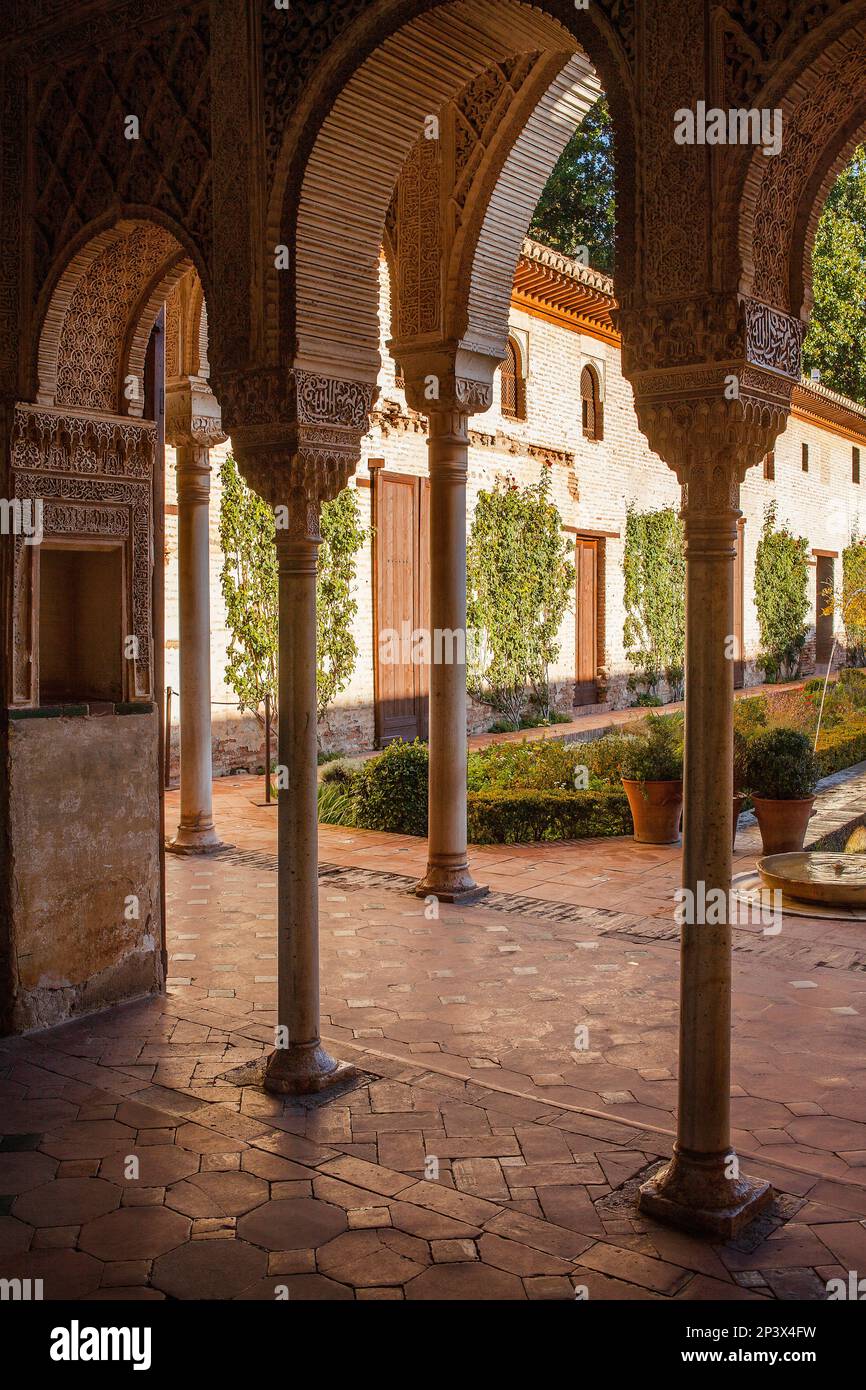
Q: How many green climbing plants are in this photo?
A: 5